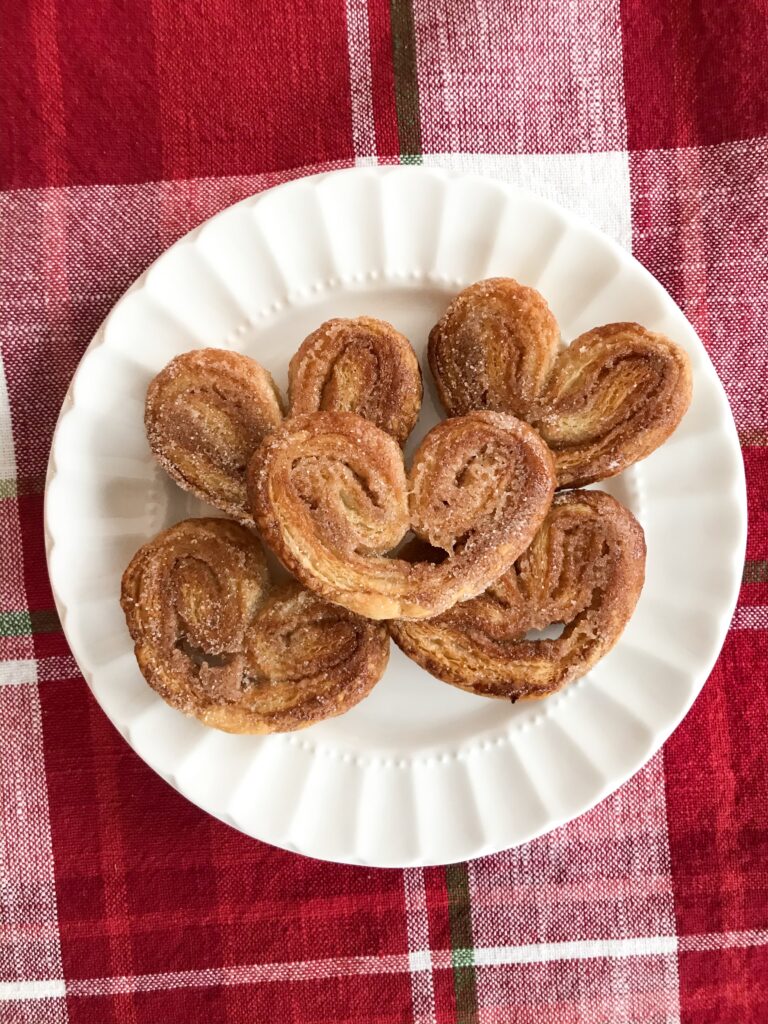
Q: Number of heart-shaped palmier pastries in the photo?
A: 5